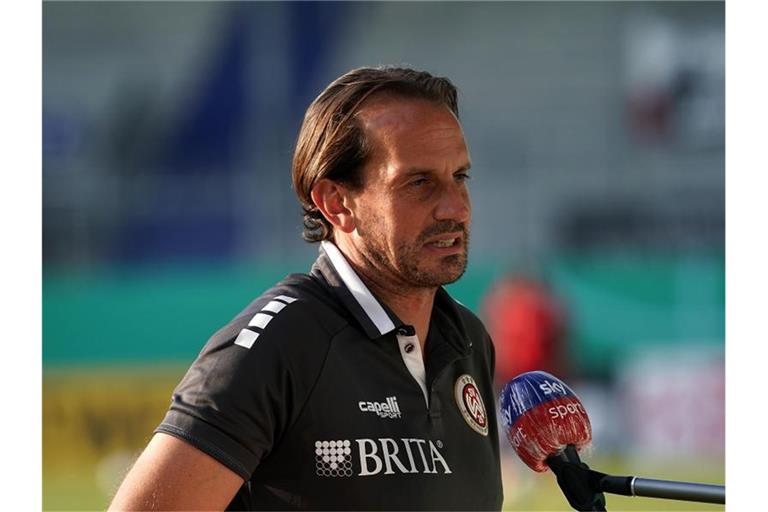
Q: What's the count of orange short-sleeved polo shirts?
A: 0